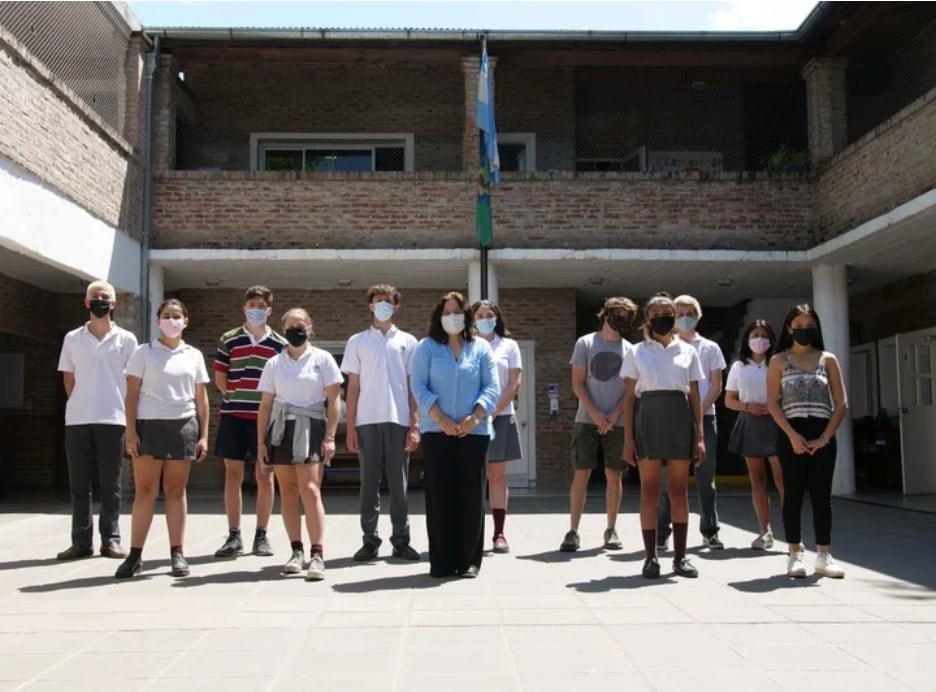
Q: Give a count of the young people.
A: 11